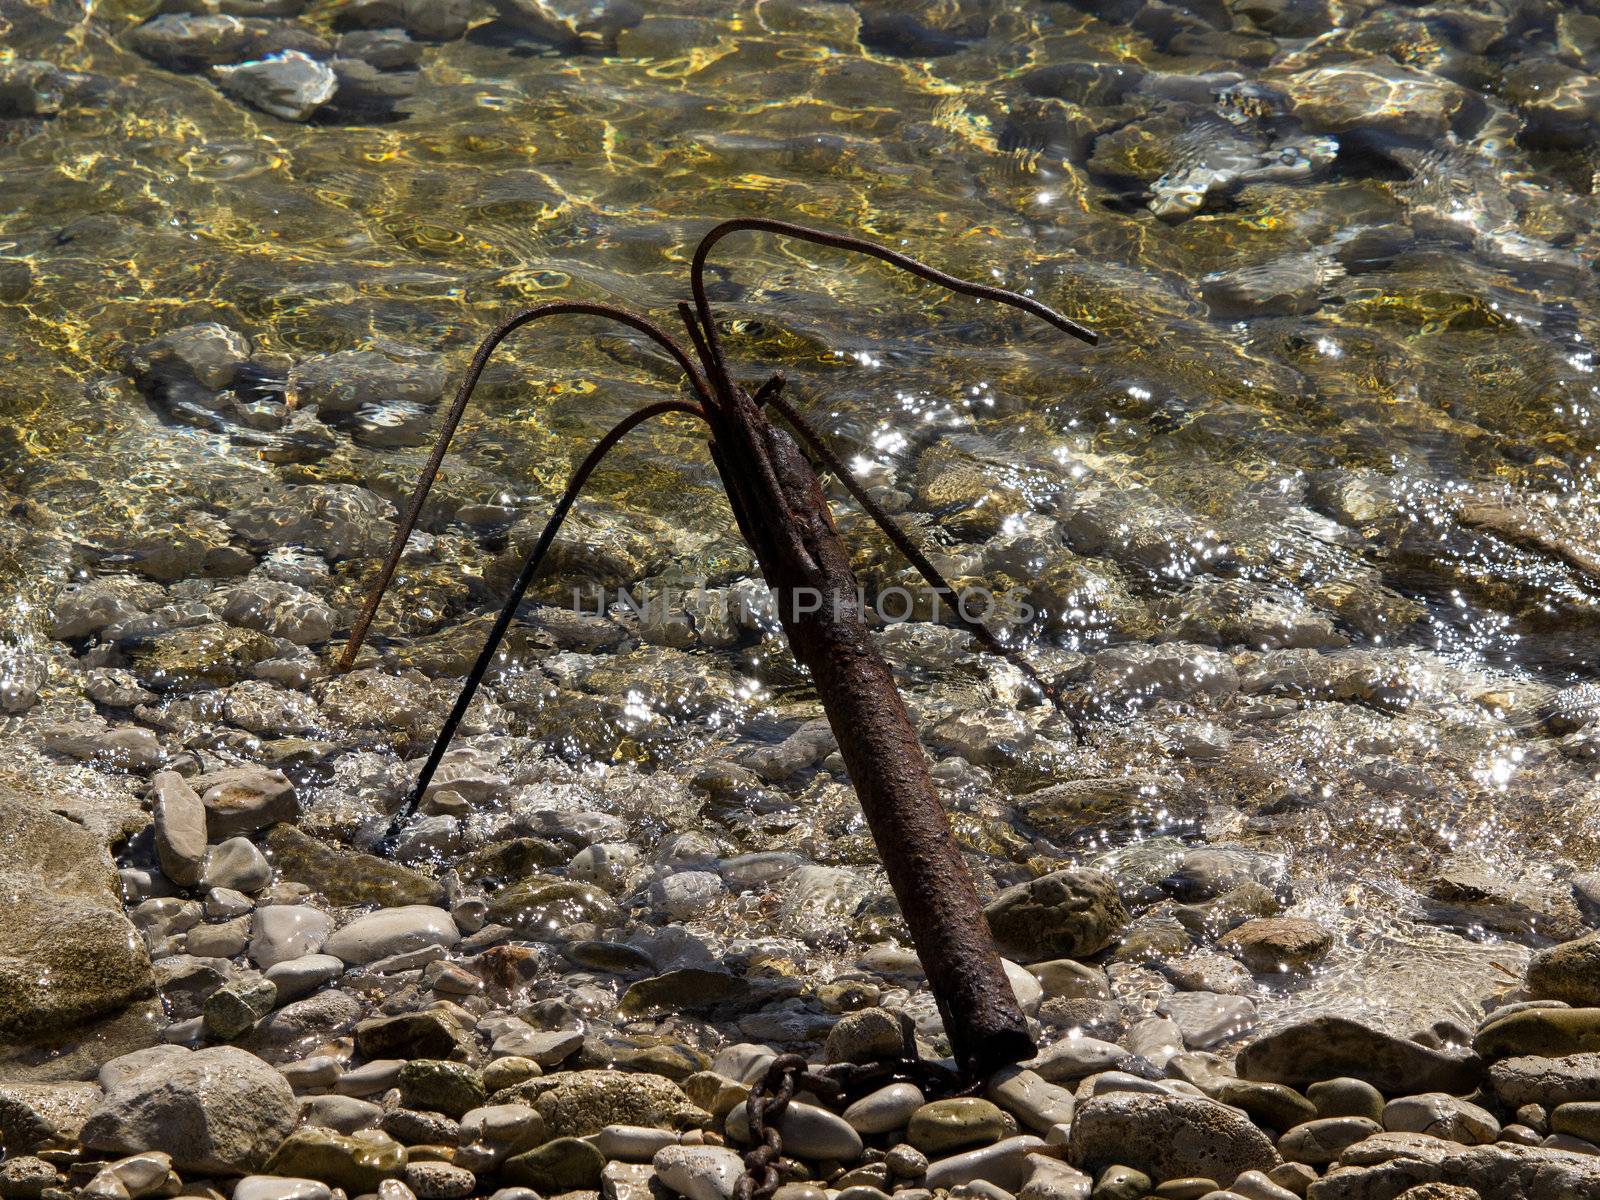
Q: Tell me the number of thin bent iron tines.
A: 4